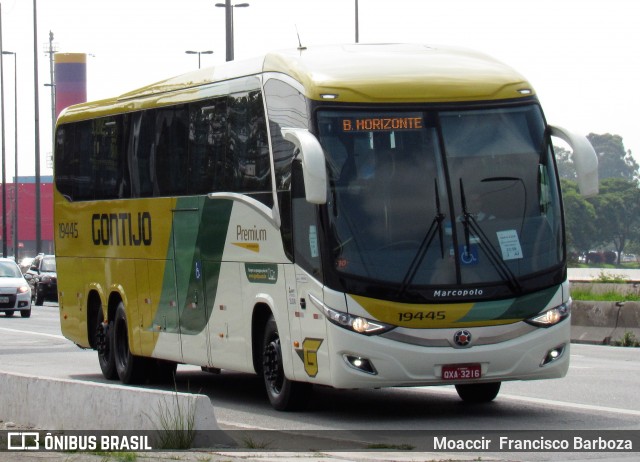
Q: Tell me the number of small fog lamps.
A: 2